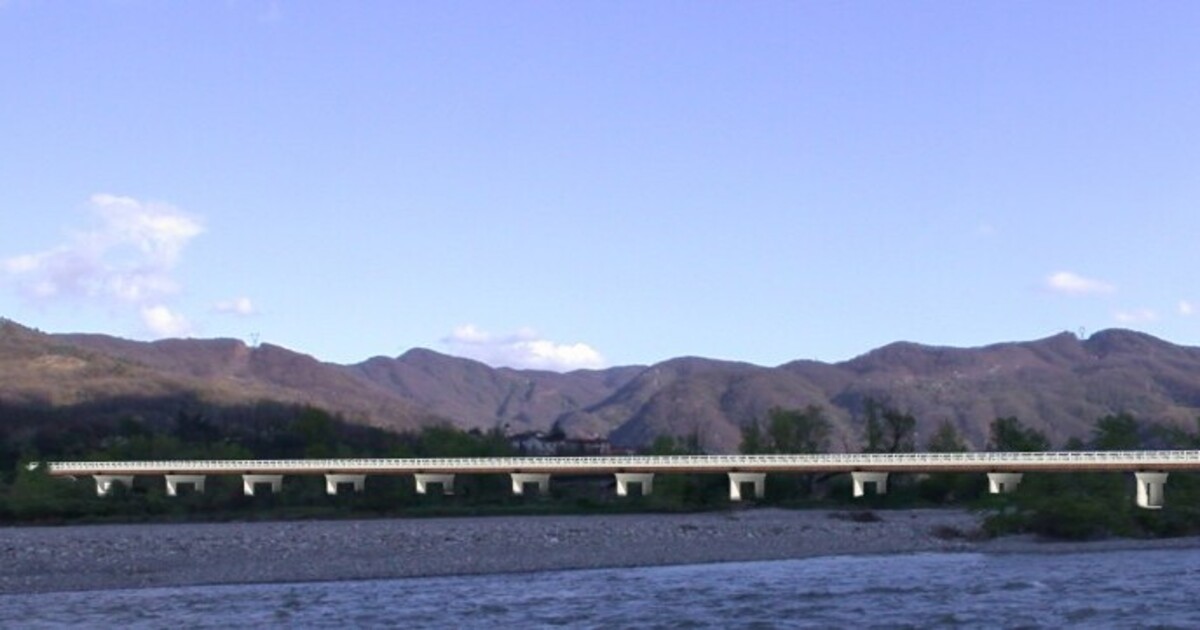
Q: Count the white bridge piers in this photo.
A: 11